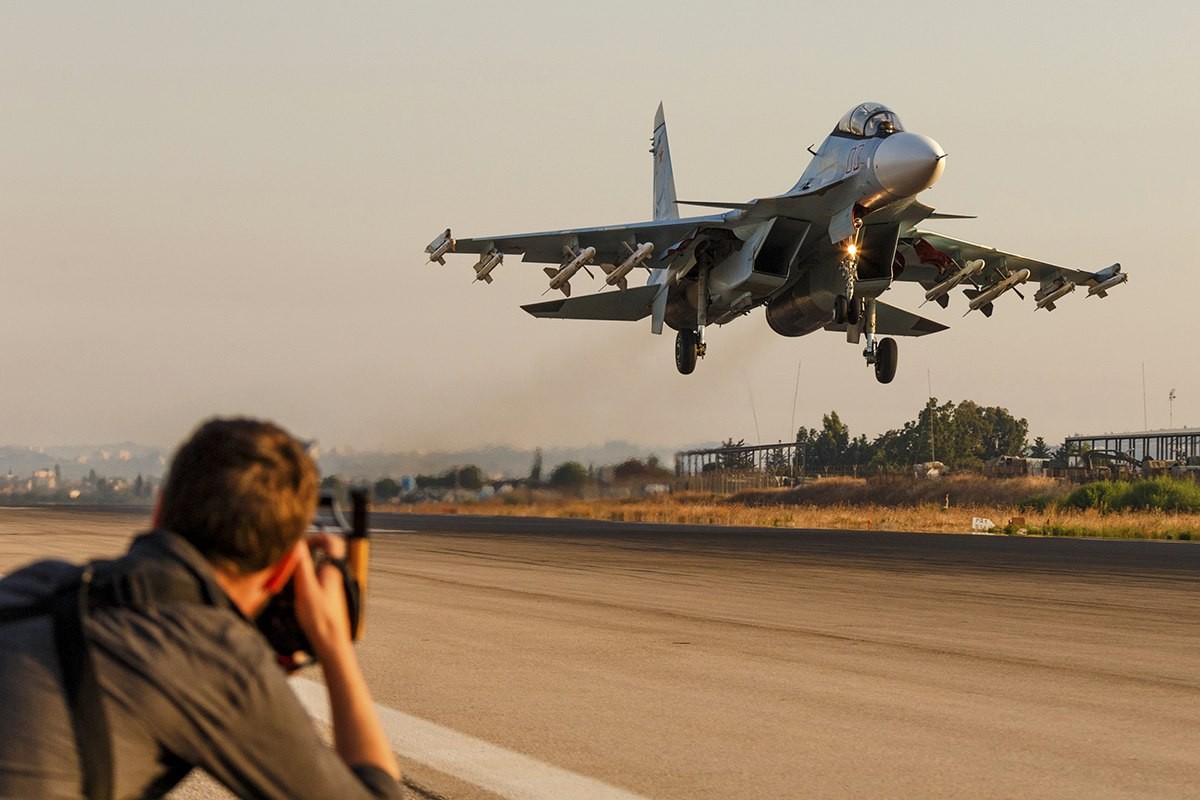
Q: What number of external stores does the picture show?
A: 8